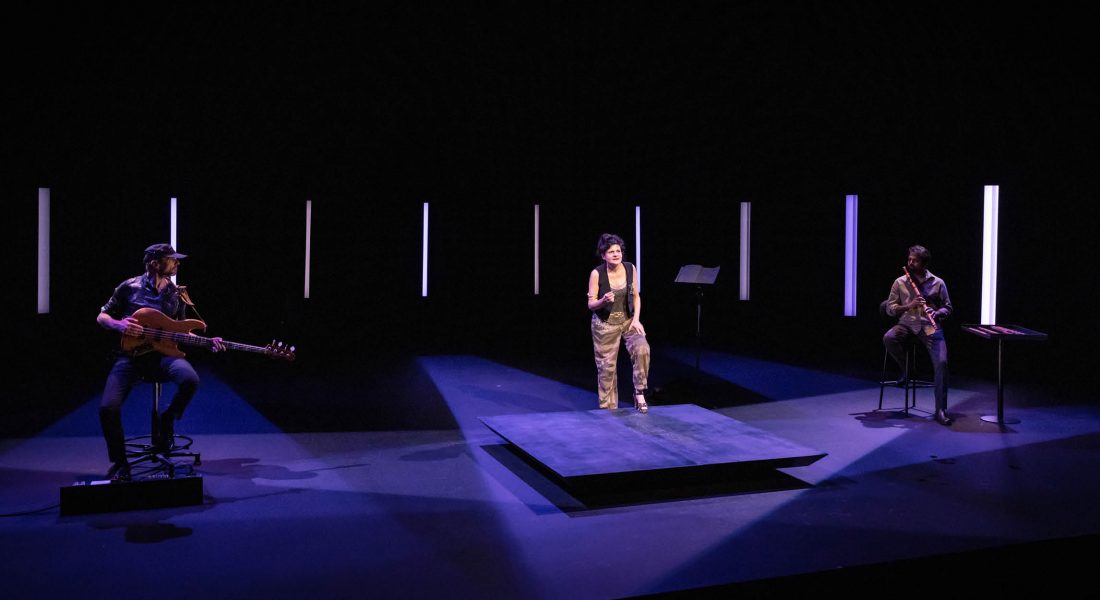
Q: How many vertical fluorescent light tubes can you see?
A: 9